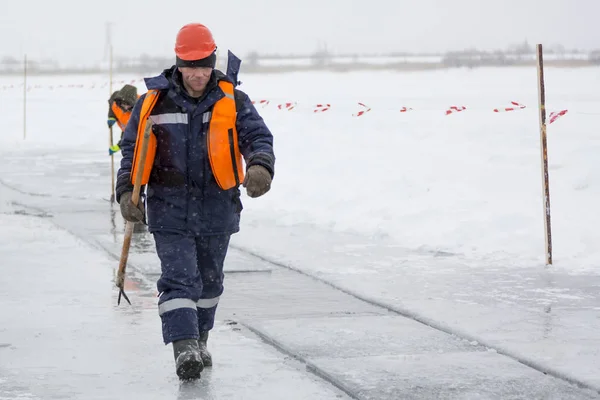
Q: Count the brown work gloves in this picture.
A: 2